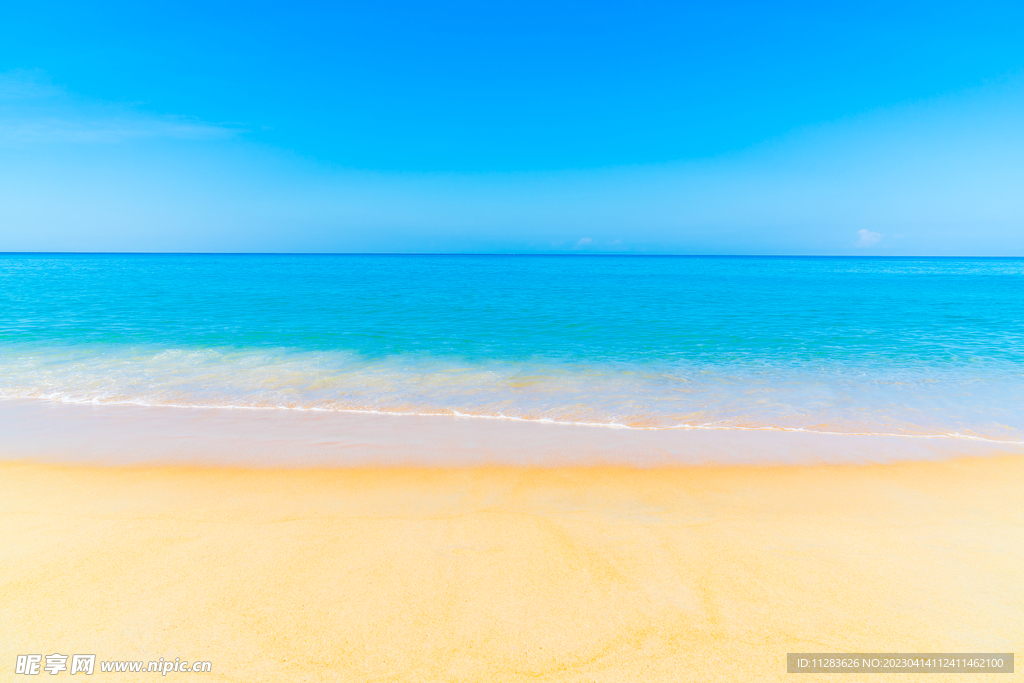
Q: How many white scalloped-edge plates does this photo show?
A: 0